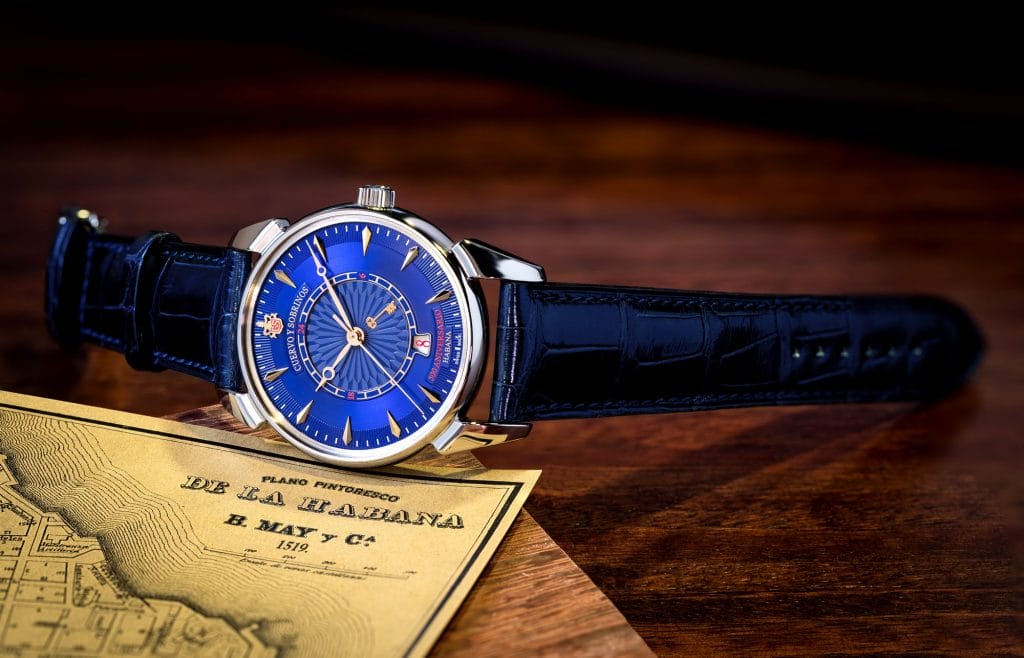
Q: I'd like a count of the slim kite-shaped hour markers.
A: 10